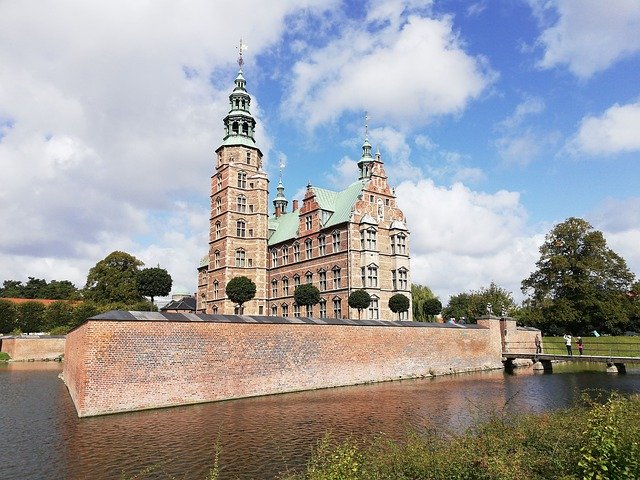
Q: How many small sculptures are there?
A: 2